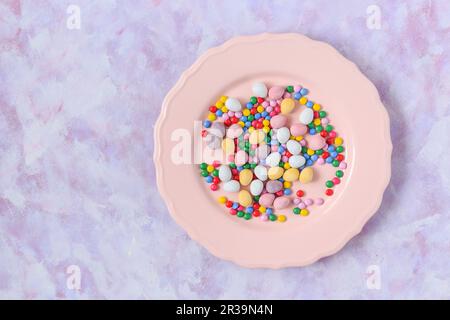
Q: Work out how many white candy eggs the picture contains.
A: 11